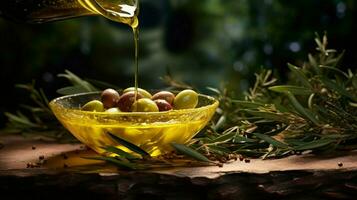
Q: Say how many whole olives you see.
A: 9